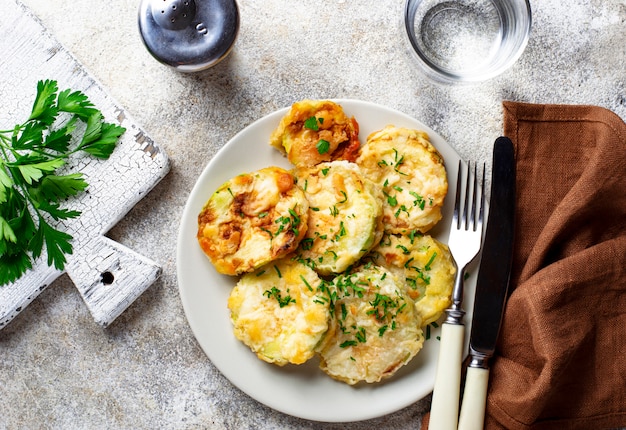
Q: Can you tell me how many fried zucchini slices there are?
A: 7